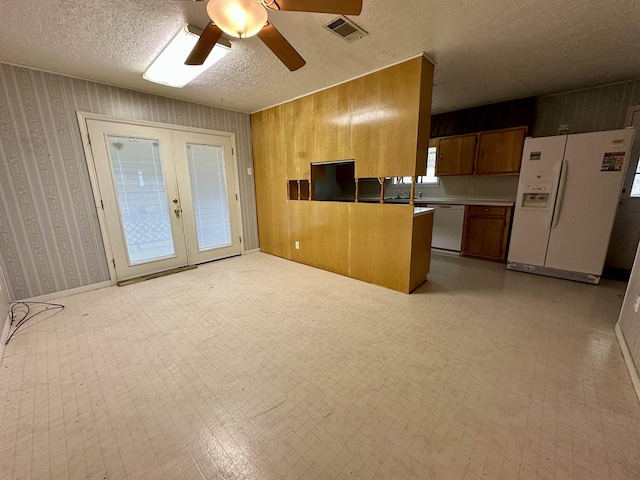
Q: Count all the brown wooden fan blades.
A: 3